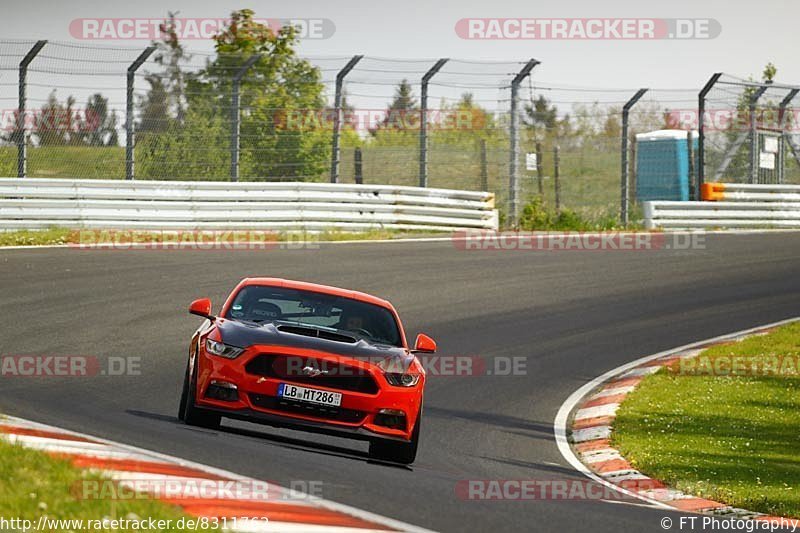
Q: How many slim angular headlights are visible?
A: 2